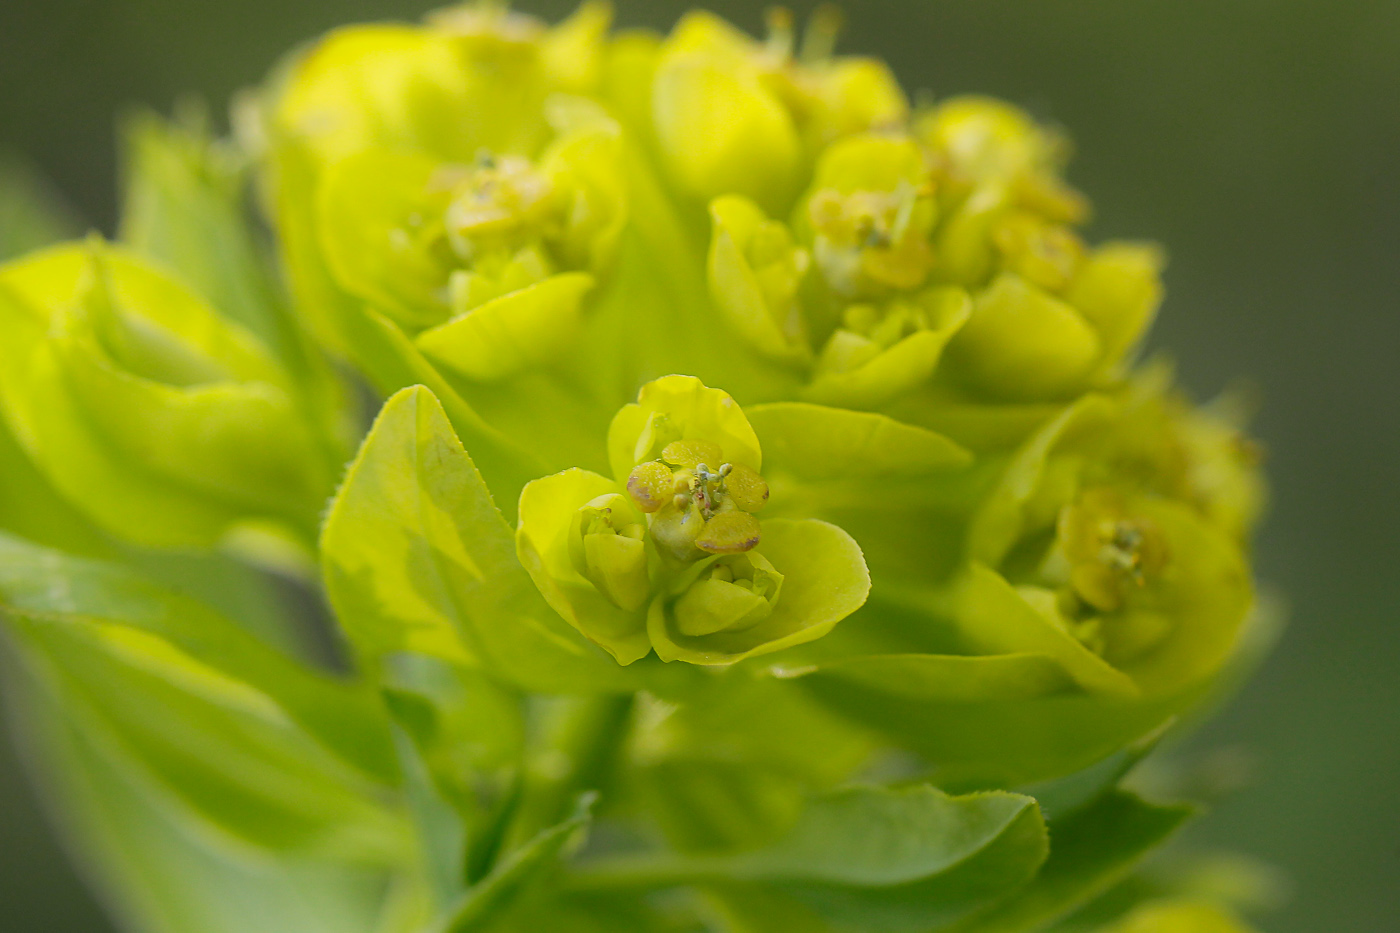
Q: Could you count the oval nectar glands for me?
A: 4